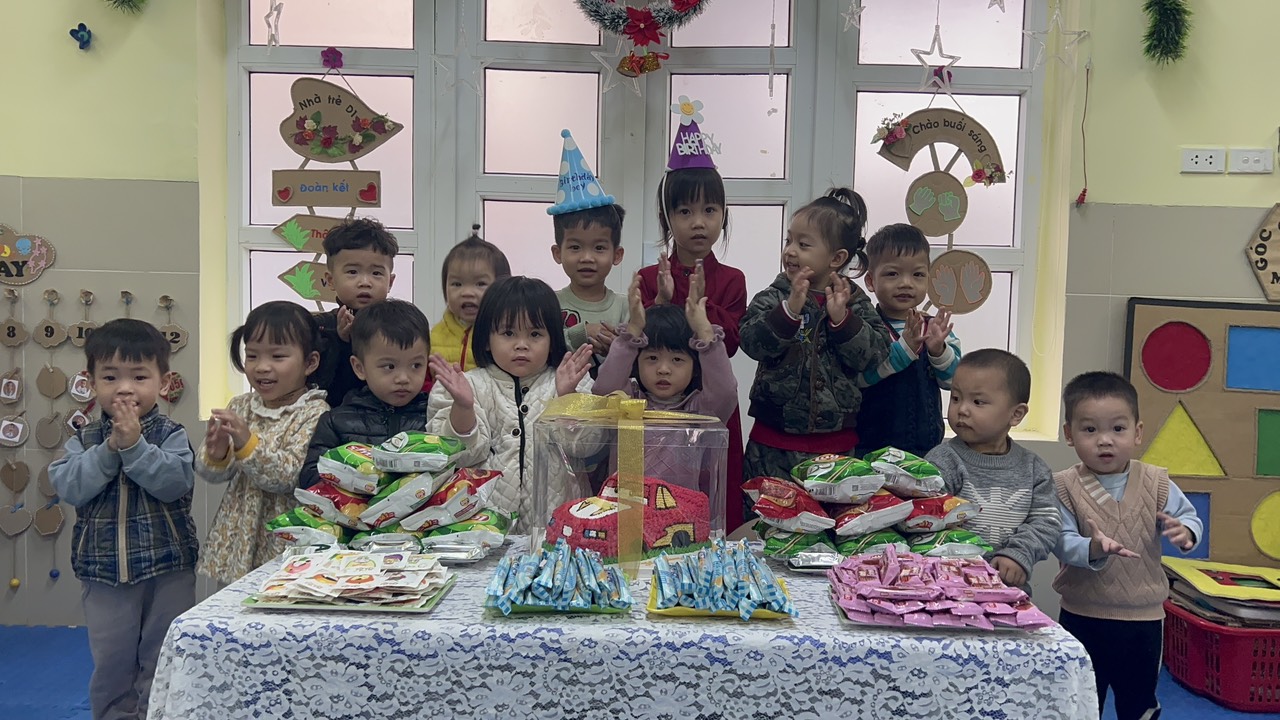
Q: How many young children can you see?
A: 13